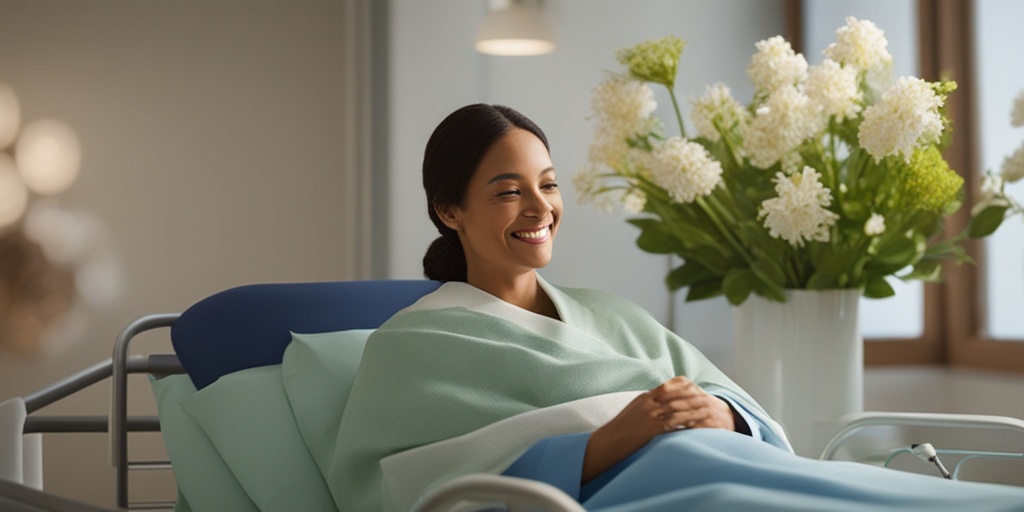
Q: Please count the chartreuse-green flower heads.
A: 2